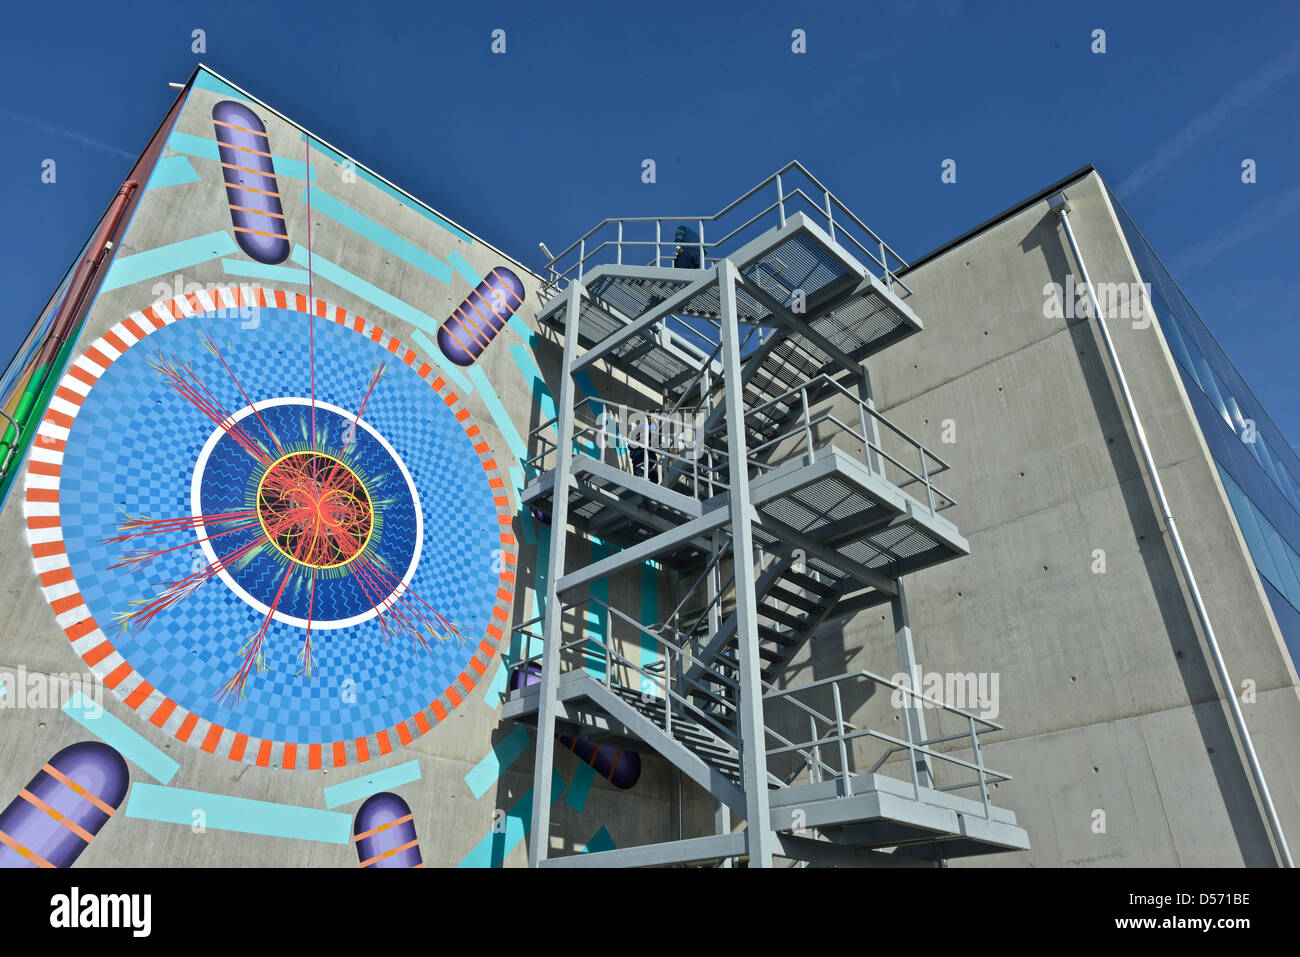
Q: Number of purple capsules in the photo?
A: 6